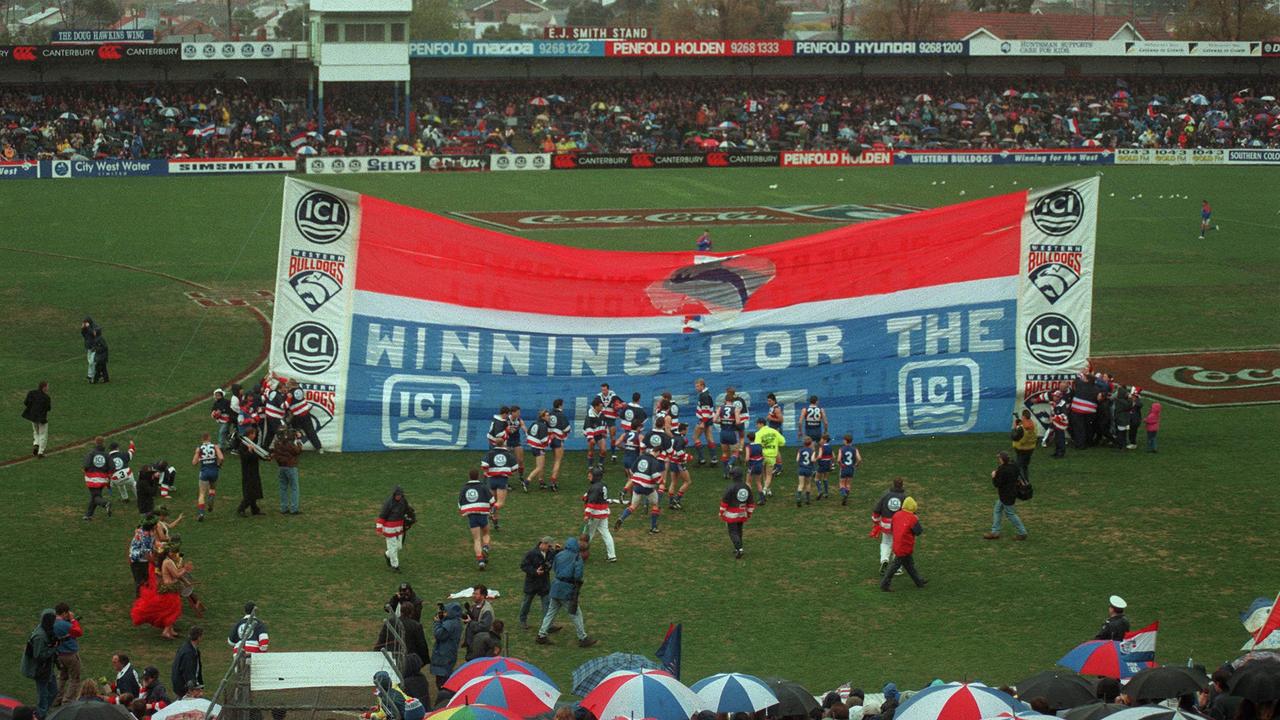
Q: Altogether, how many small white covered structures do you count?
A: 1